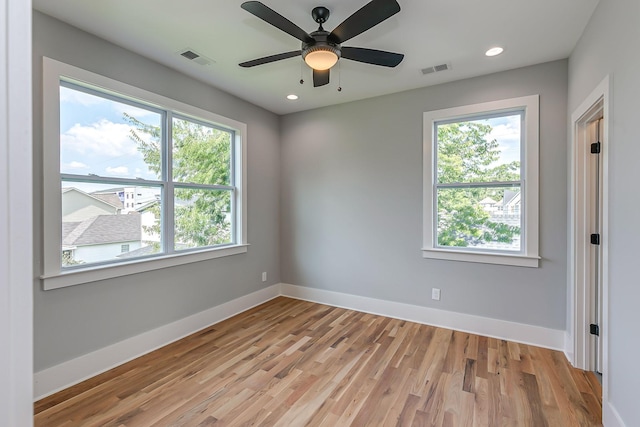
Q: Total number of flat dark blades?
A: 5